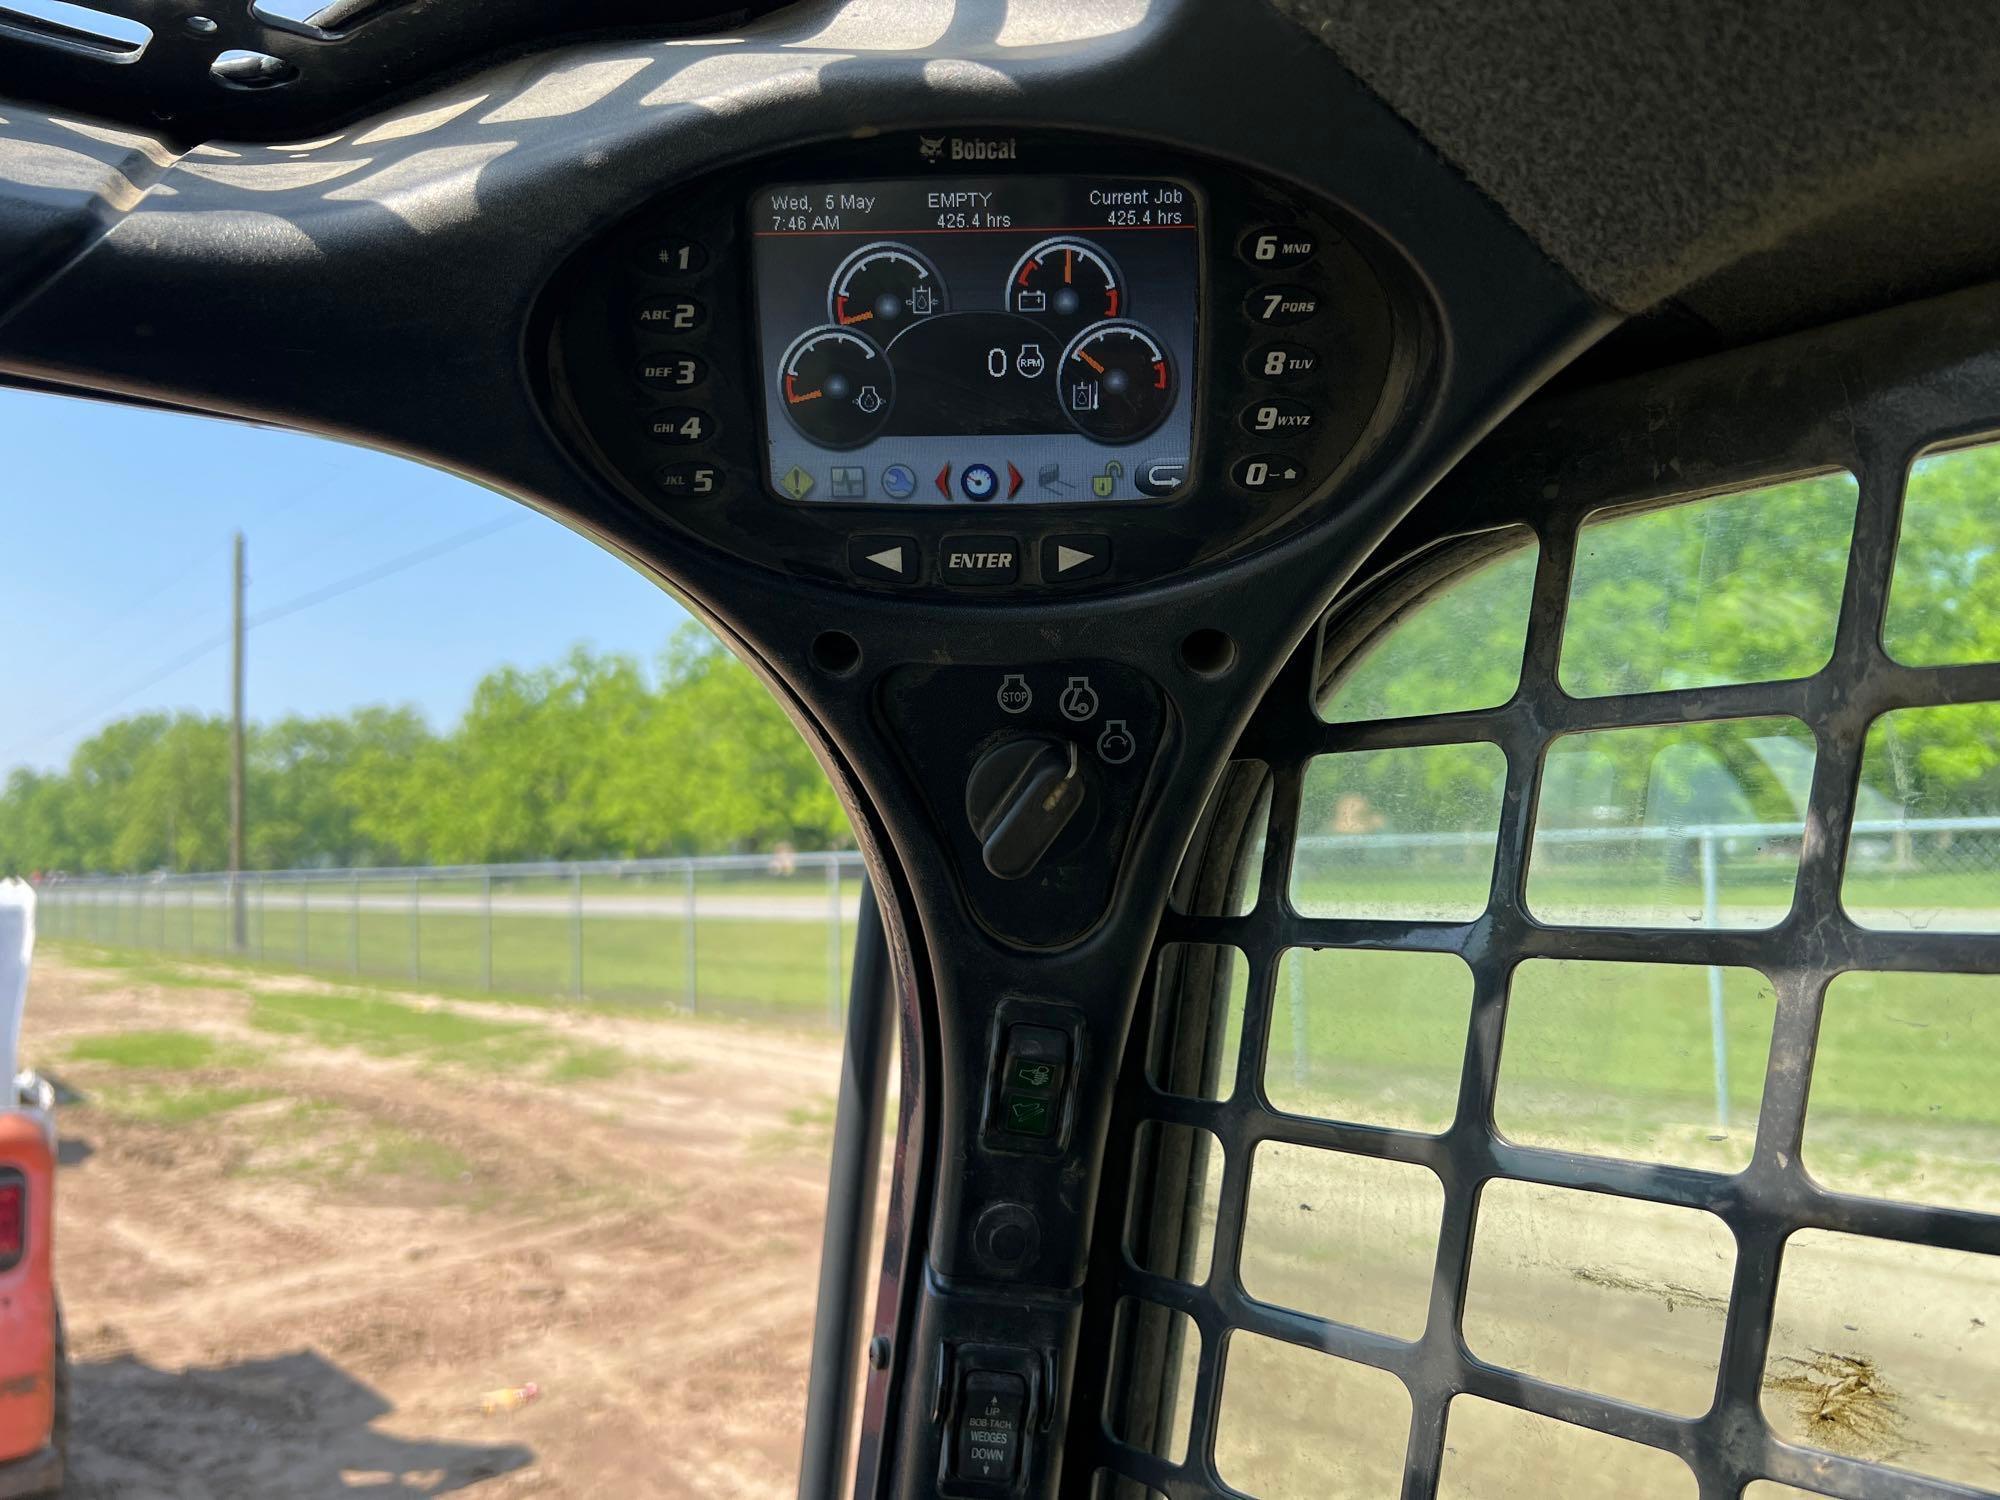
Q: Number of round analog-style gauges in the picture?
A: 4